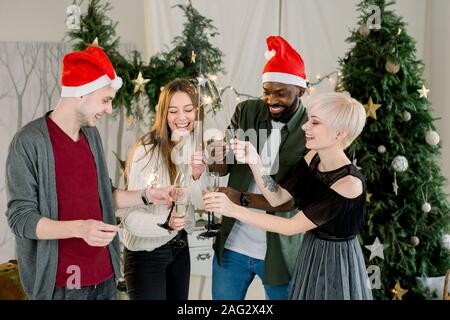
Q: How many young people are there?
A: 4